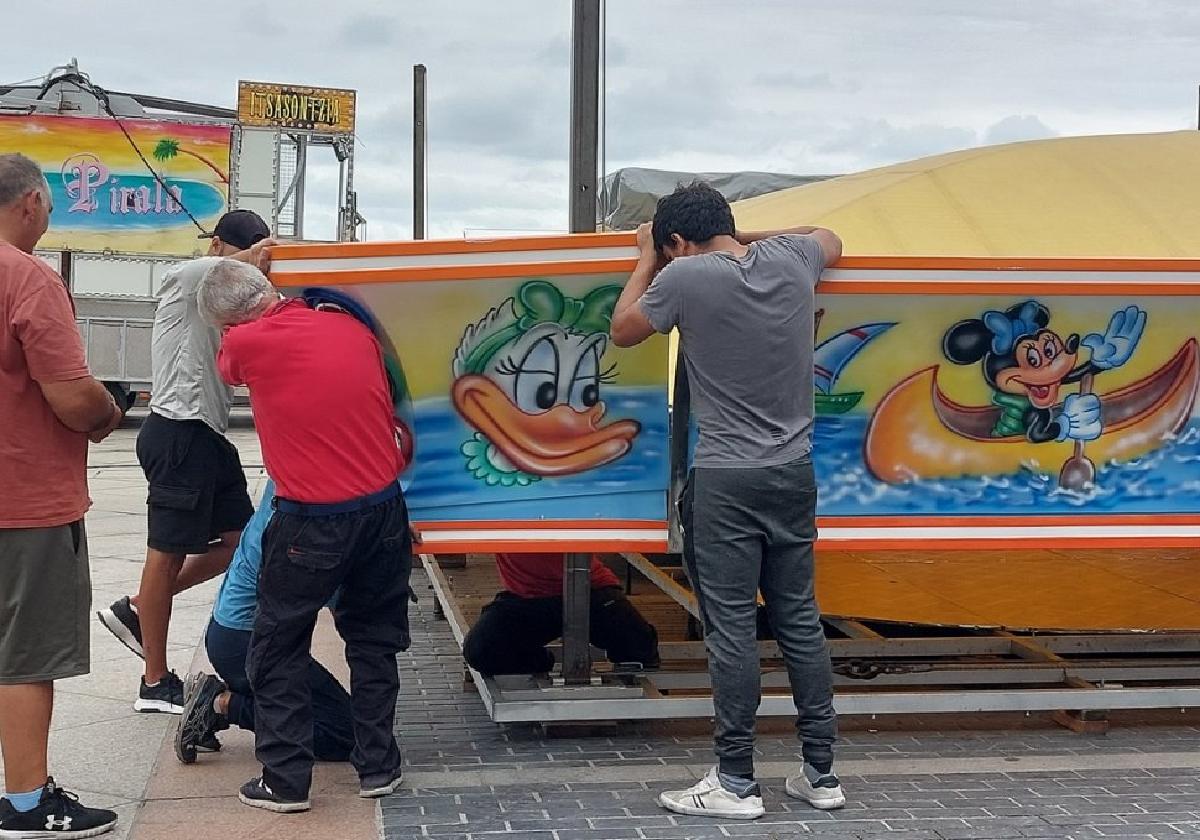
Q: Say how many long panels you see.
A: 2